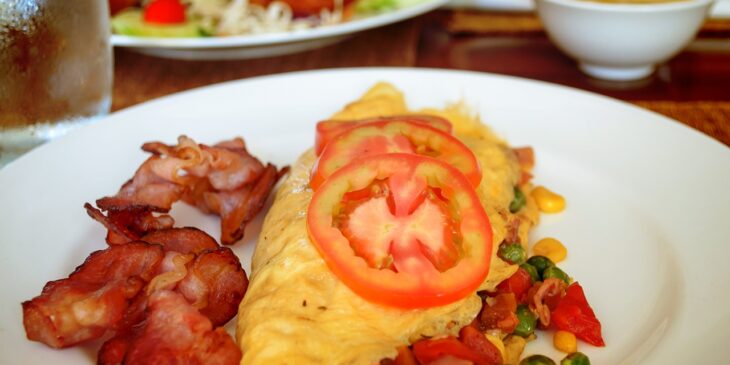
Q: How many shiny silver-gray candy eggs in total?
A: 0